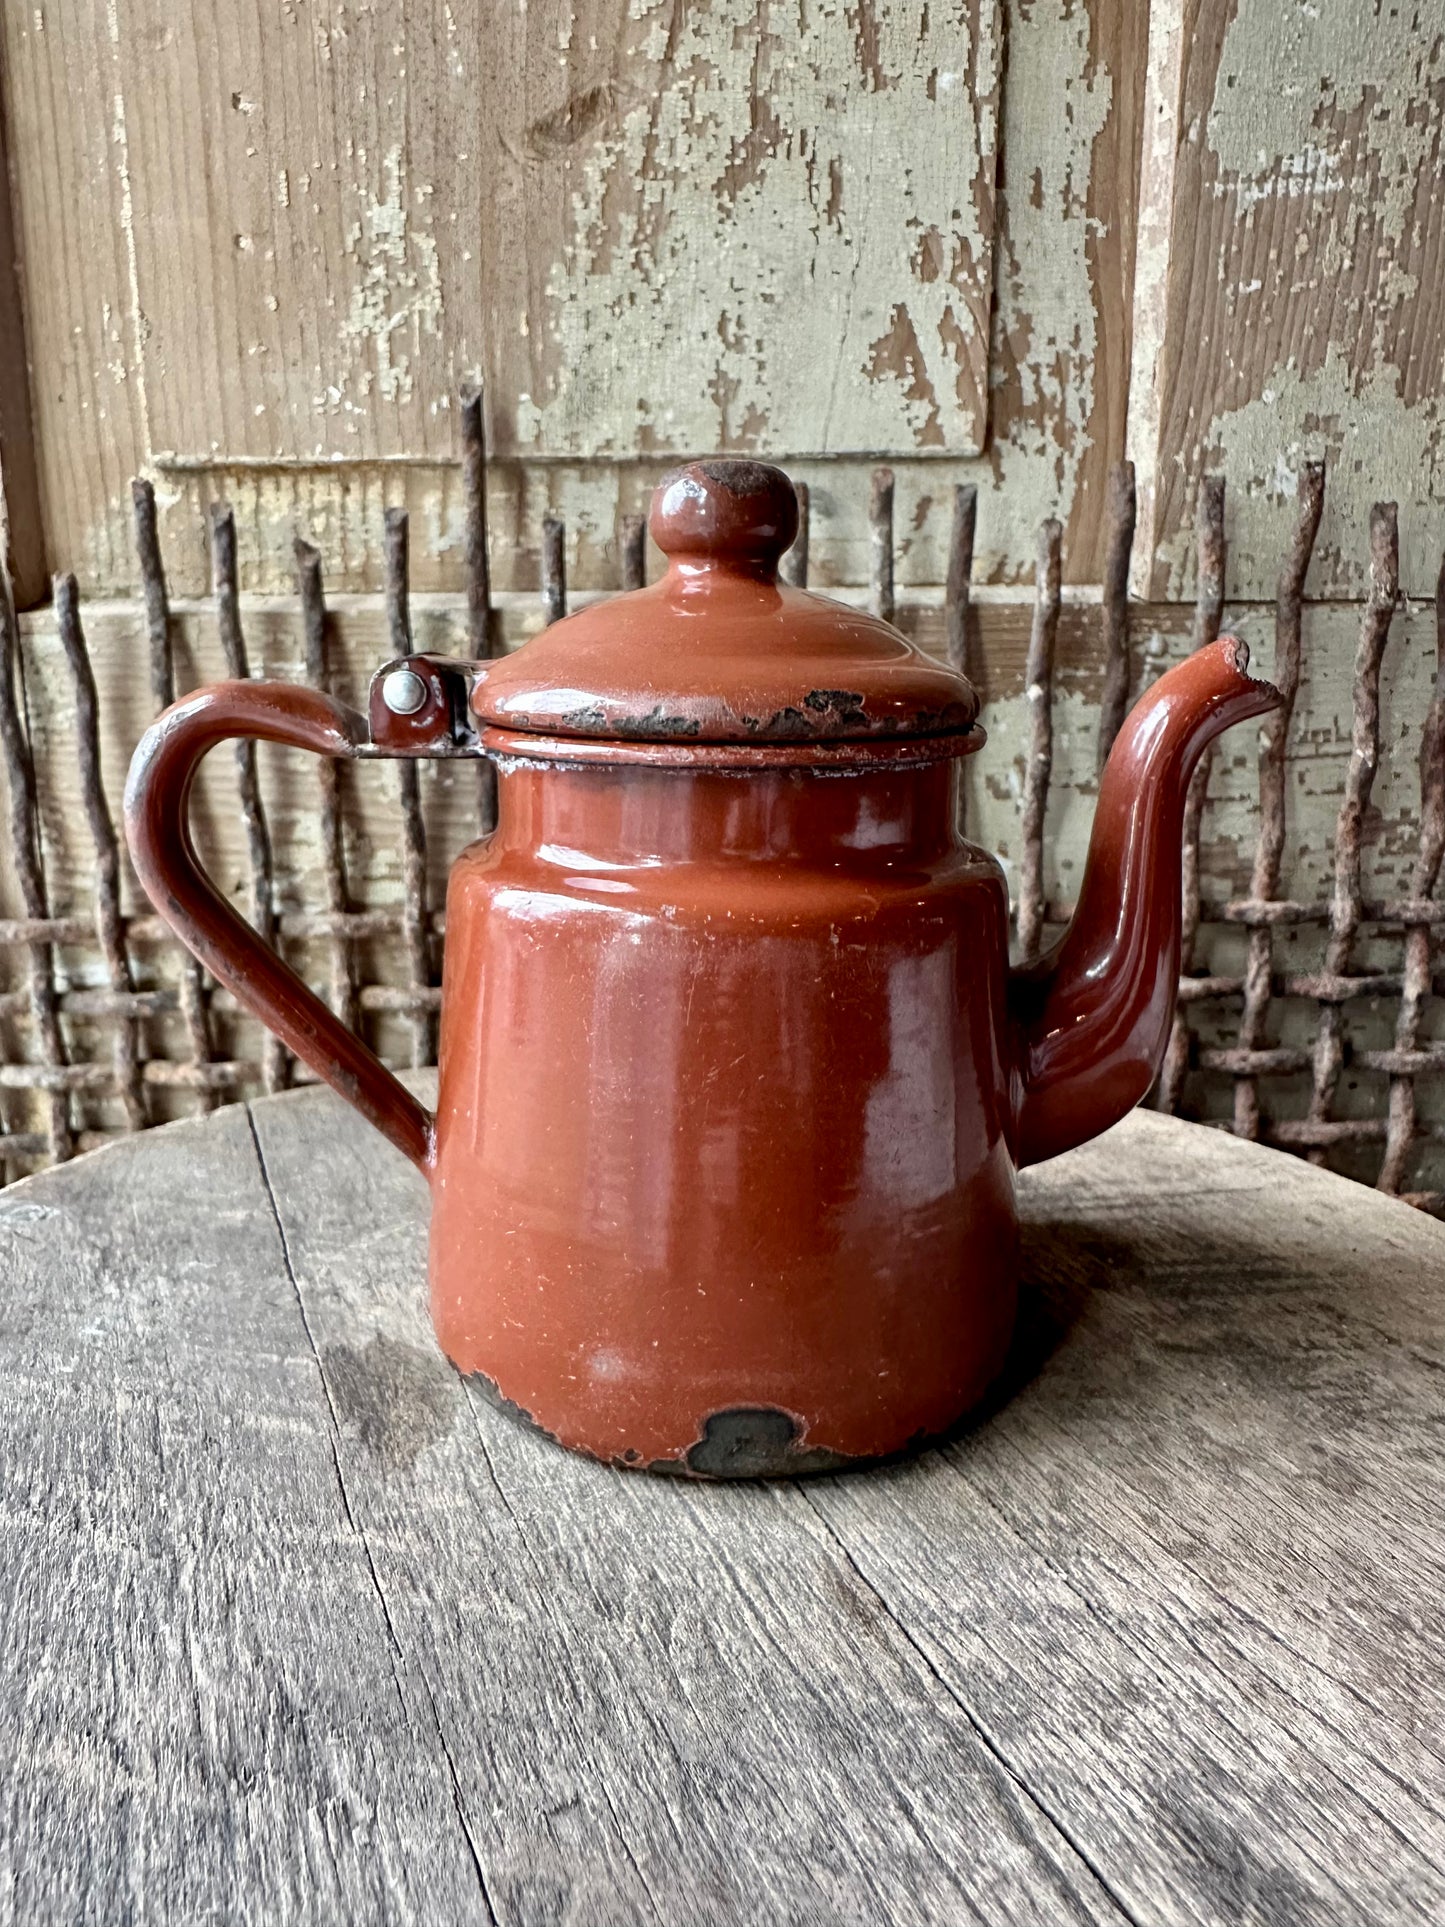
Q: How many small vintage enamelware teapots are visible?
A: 1